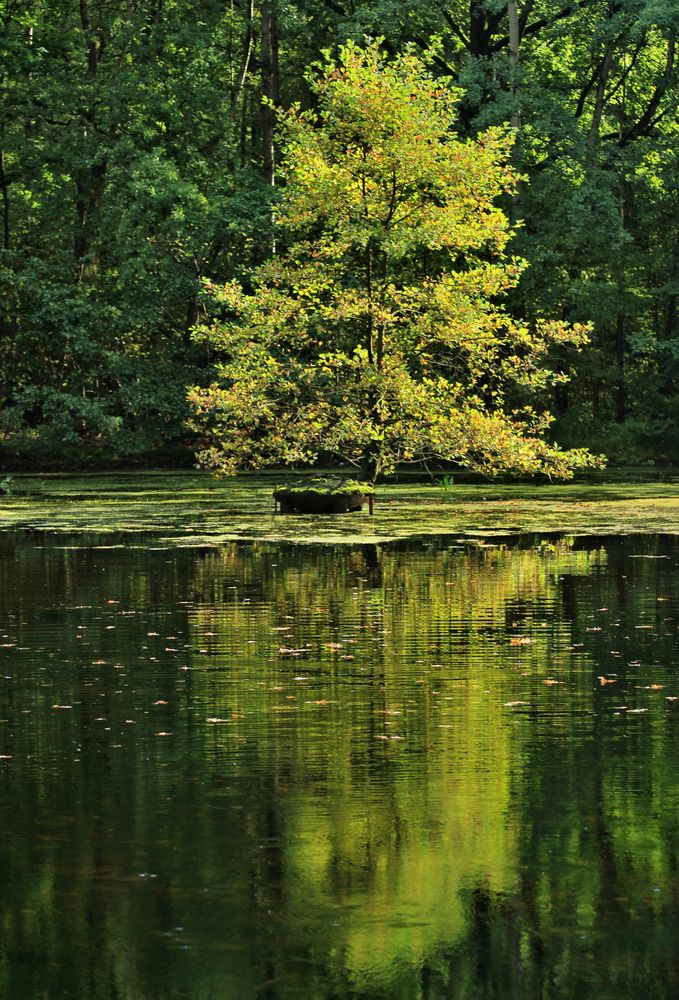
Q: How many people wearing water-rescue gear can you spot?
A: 0